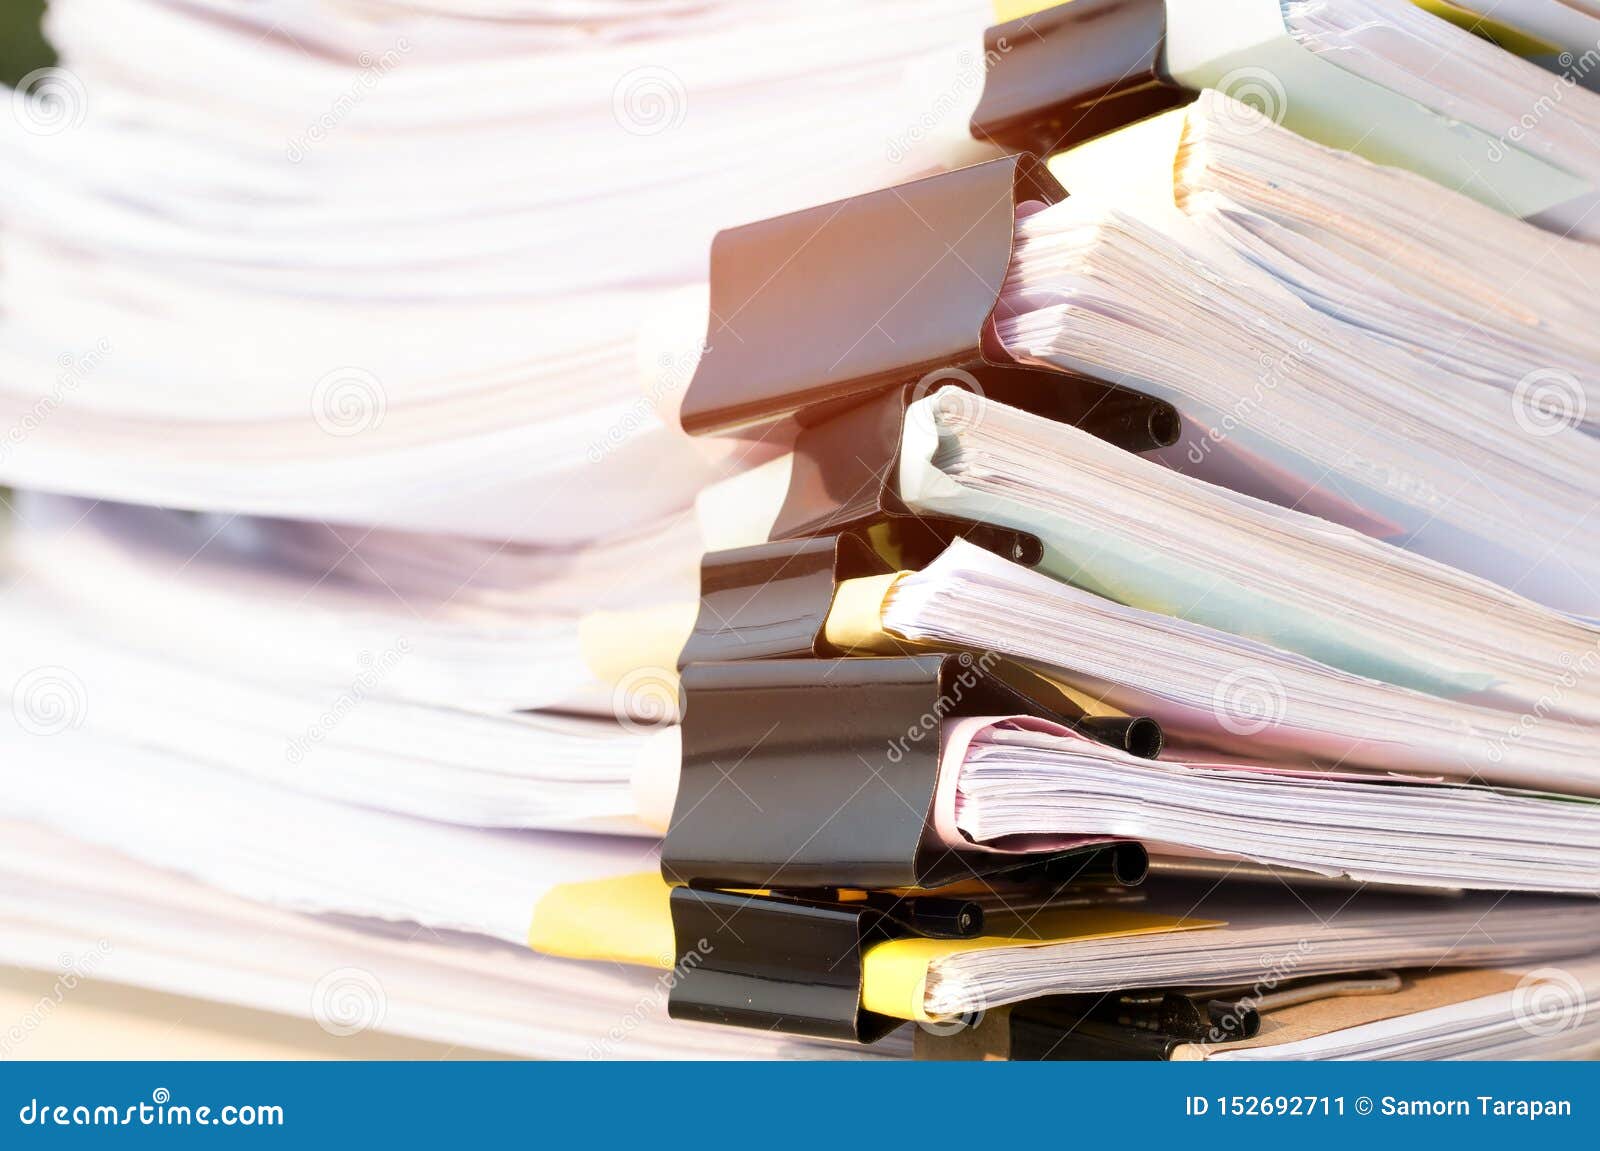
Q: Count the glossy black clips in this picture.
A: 7